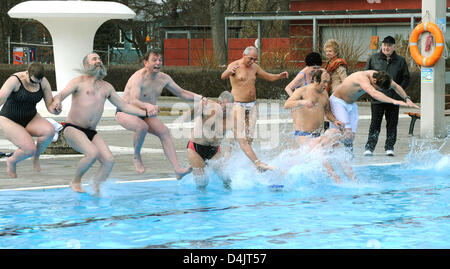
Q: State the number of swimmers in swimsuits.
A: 8